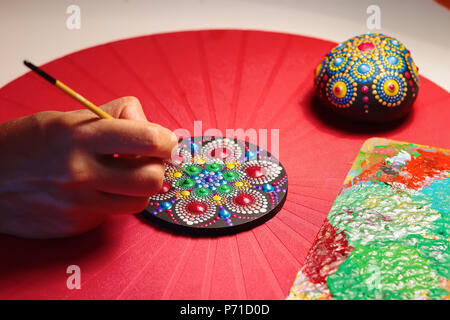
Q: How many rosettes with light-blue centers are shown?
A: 5